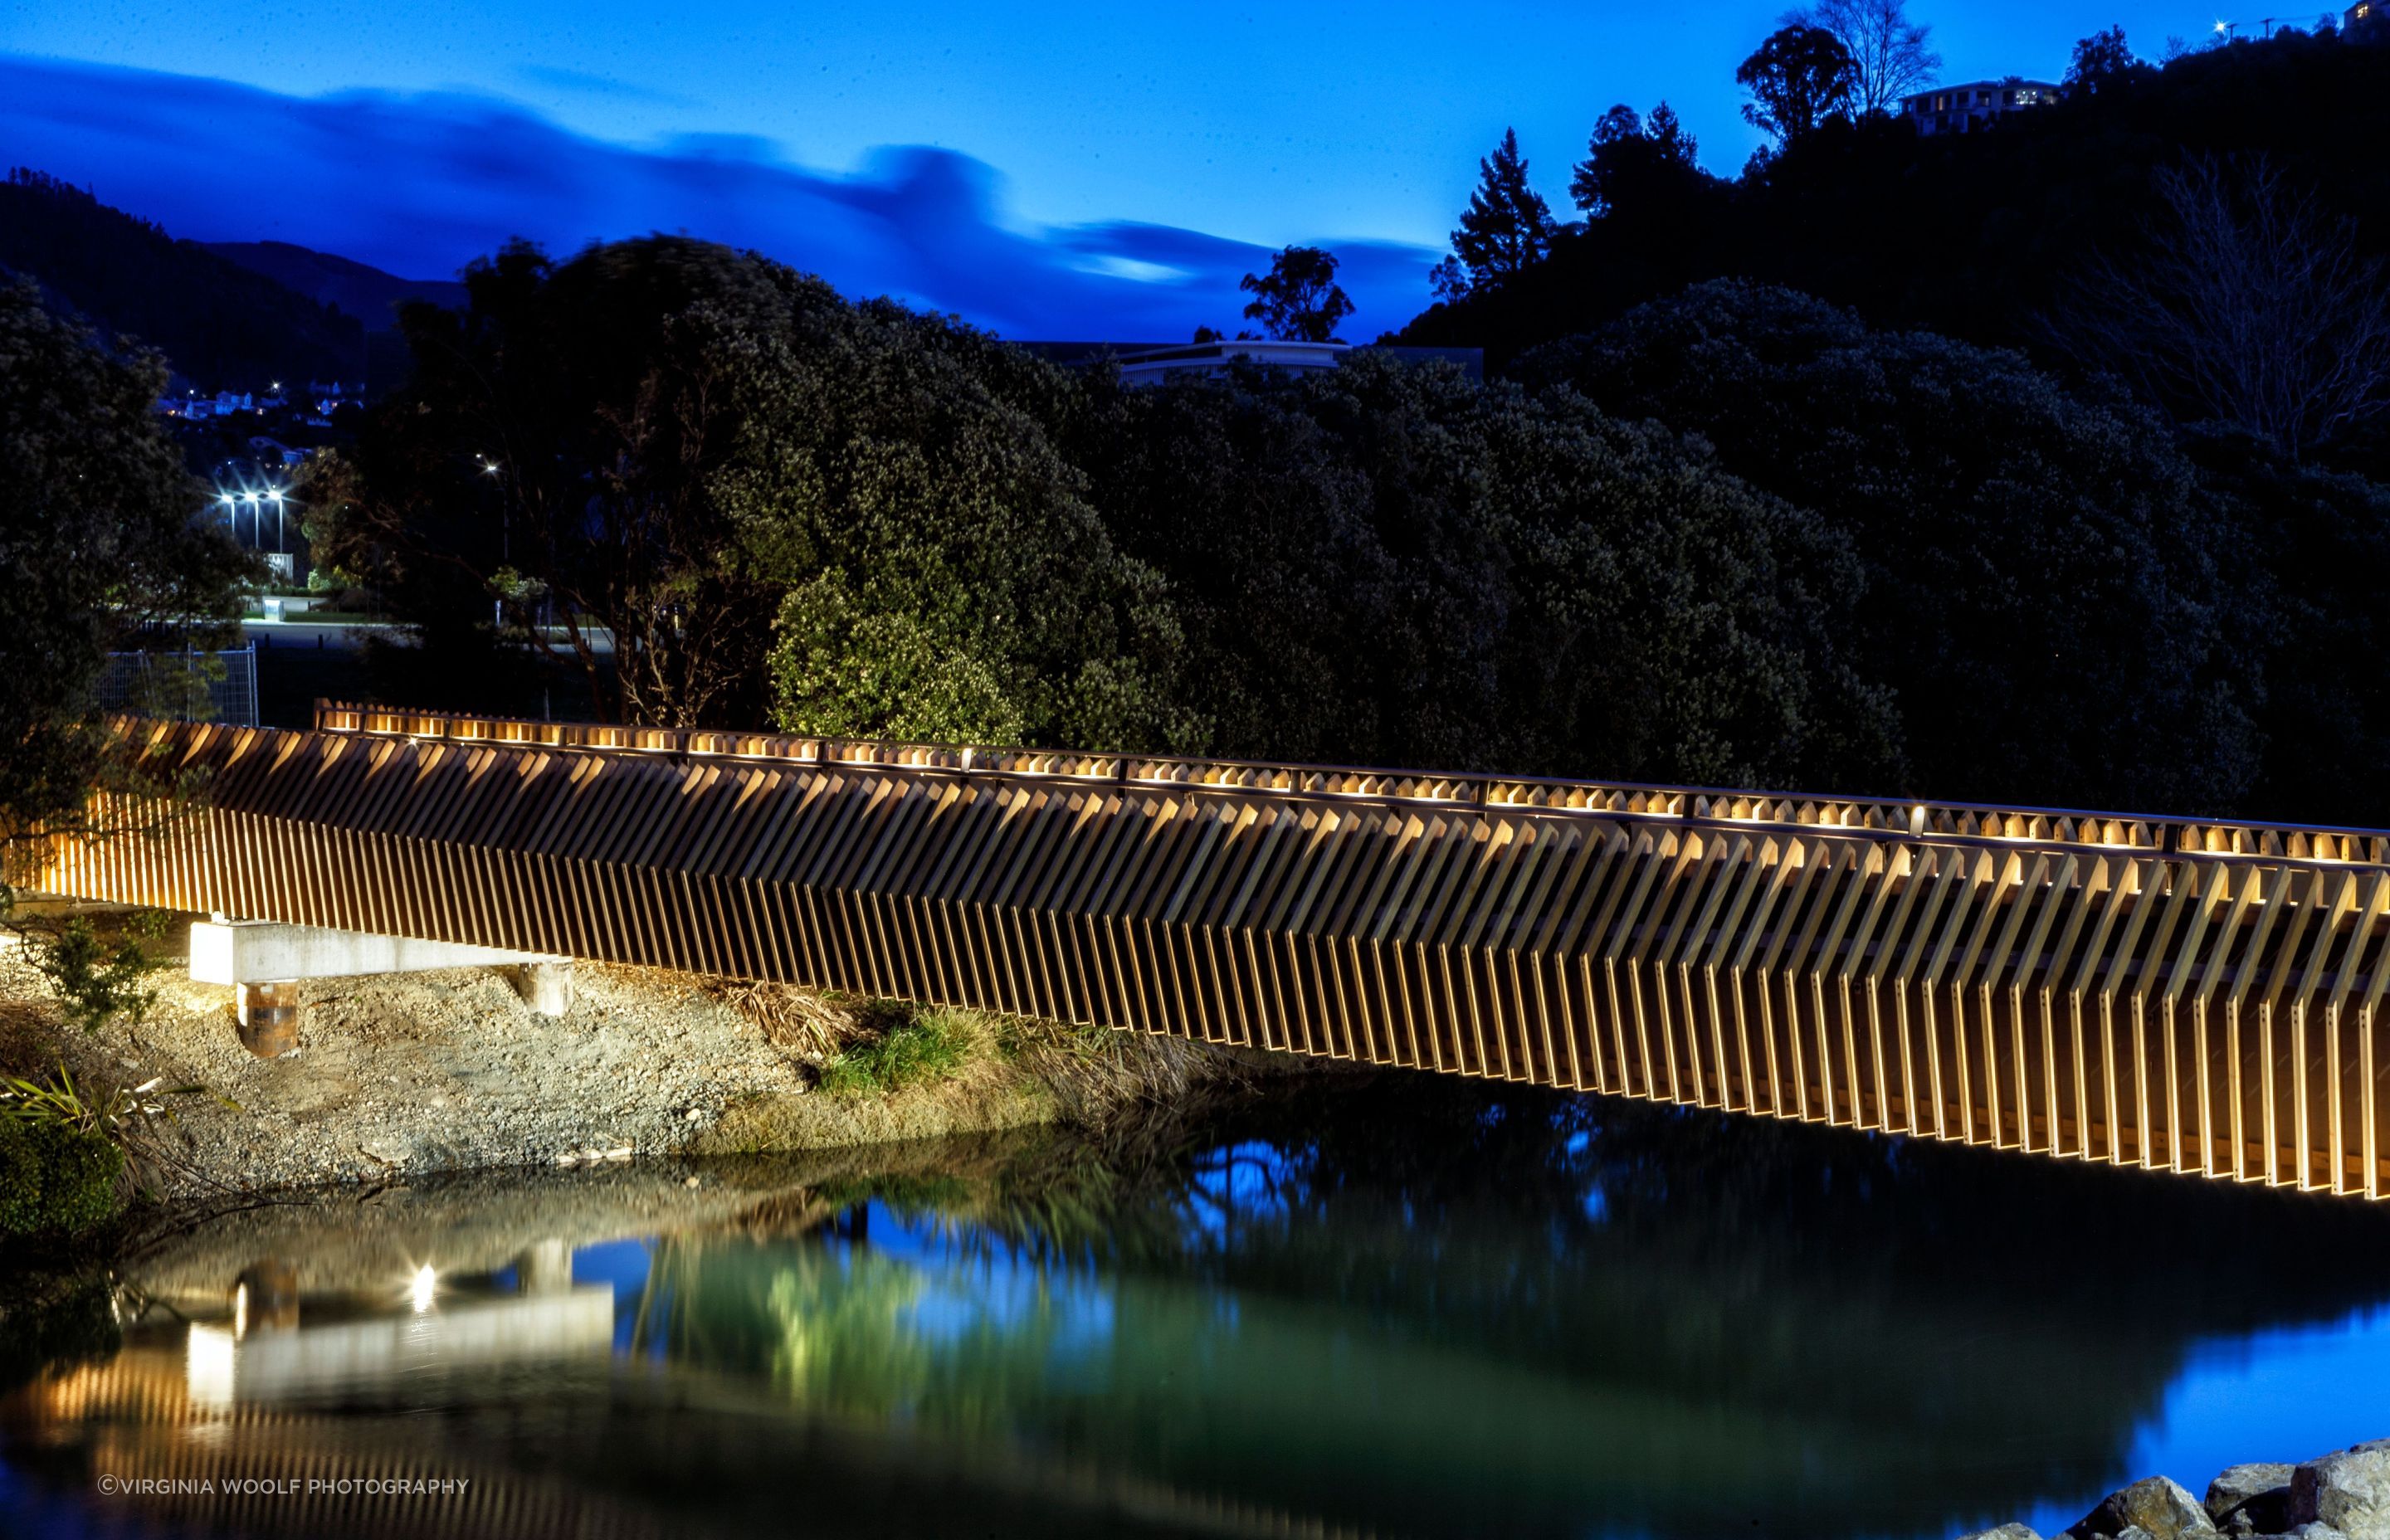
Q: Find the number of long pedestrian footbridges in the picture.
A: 1